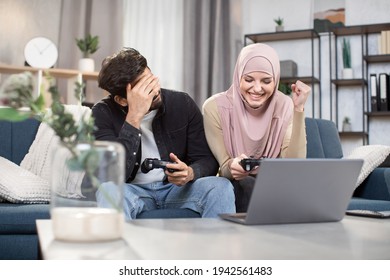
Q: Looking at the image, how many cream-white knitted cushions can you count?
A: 2